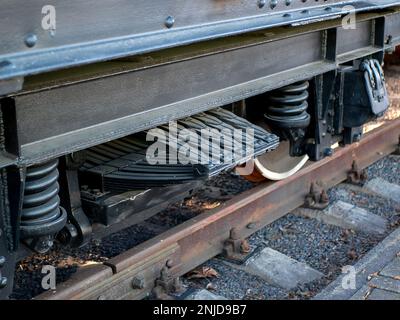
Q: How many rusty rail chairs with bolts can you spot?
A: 4